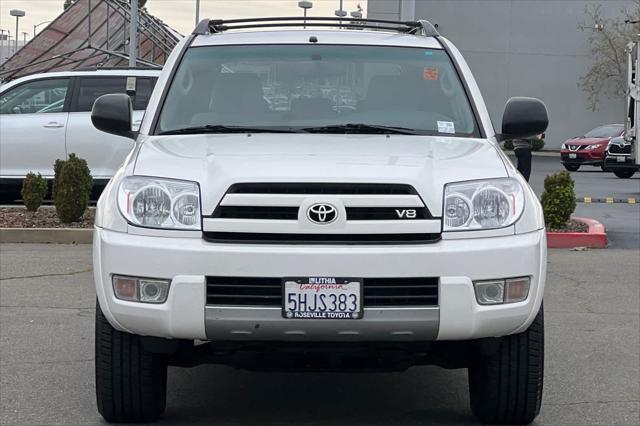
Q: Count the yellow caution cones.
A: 0